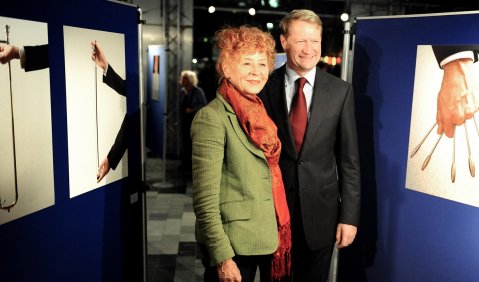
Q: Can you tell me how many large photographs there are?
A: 3